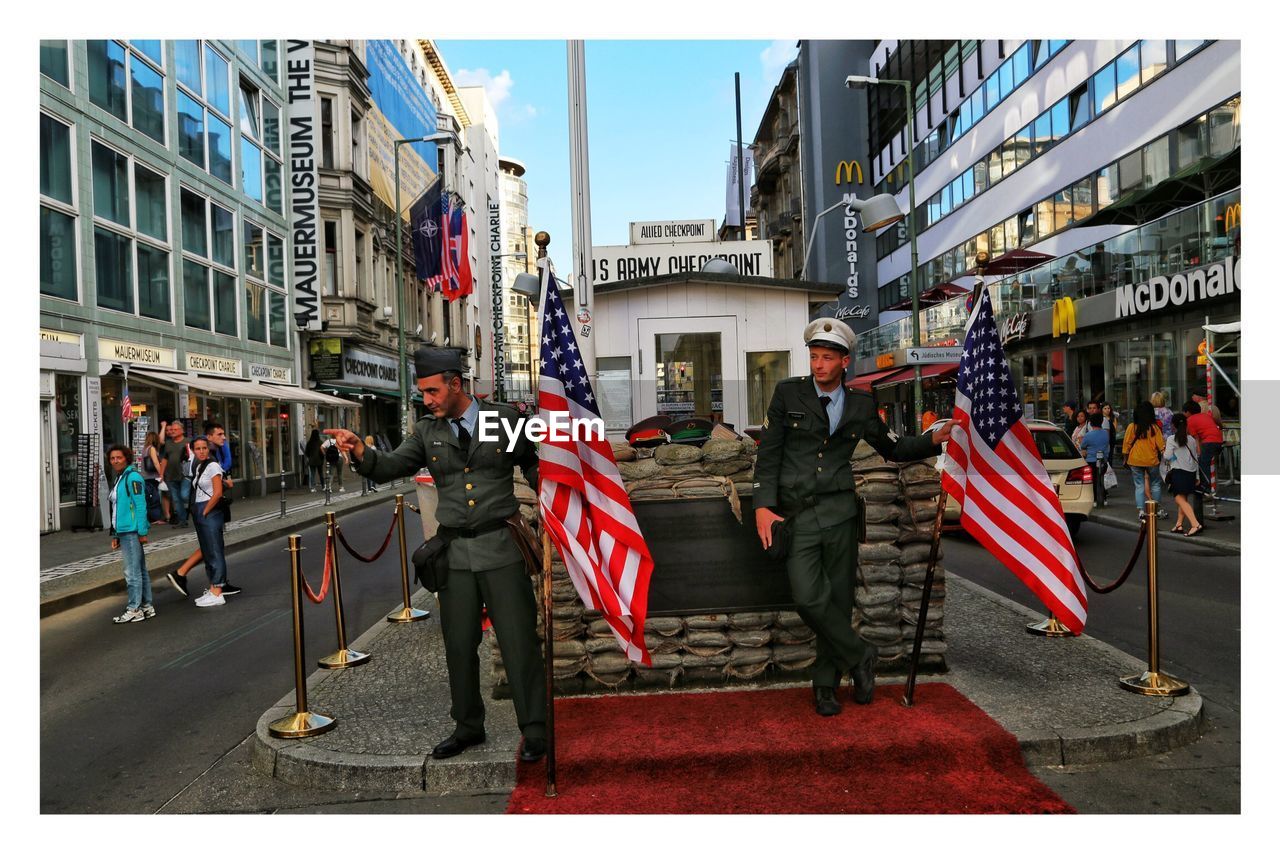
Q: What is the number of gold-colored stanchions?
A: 5